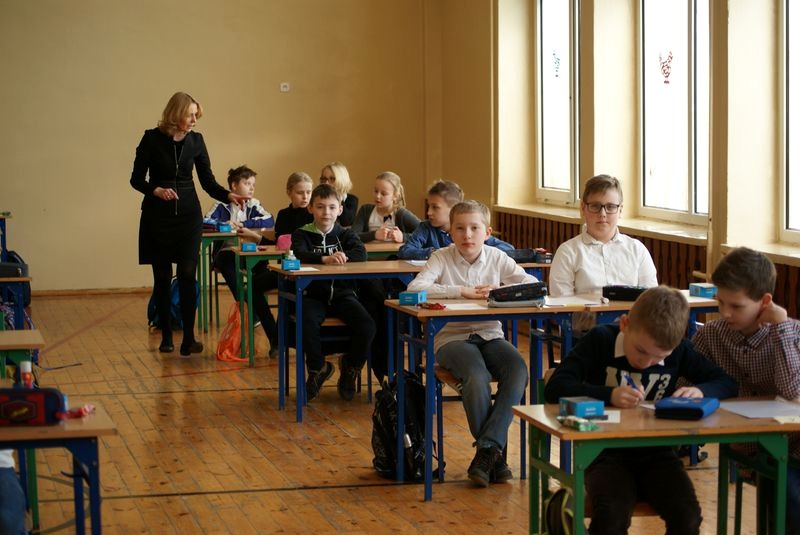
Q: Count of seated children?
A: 10